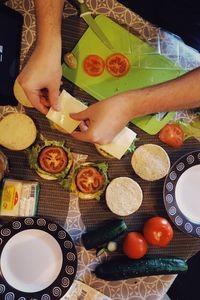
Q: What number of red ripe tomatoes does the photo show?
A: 2